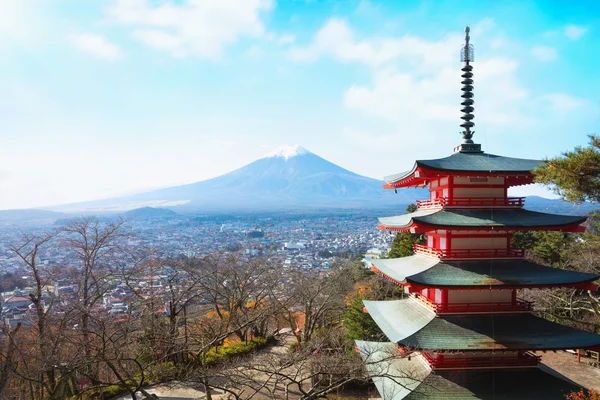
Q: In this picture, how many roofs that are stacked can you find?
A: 5